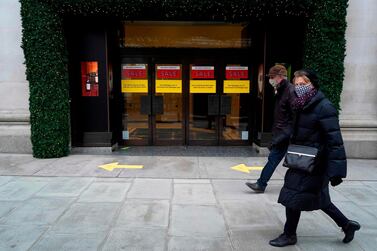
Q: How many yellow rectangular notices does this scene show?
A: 4